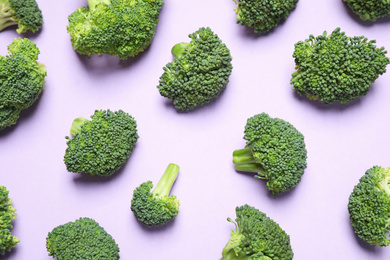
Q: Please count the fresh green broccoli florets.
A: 14